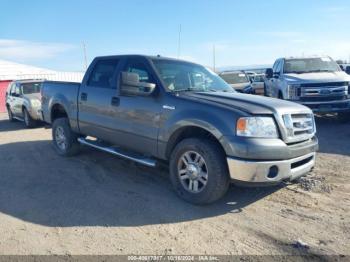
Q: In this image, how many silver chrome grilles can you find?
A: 2